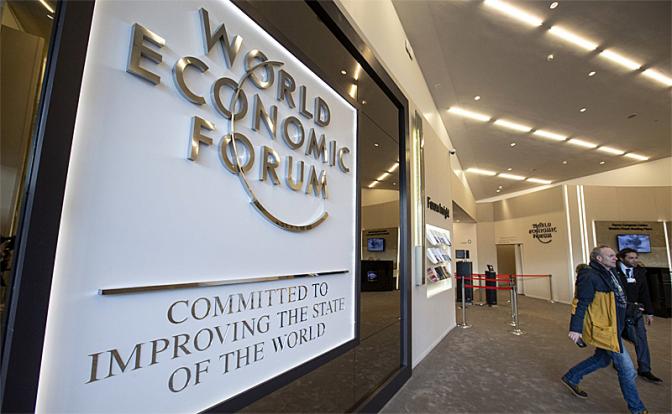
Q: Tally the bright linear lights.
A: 13